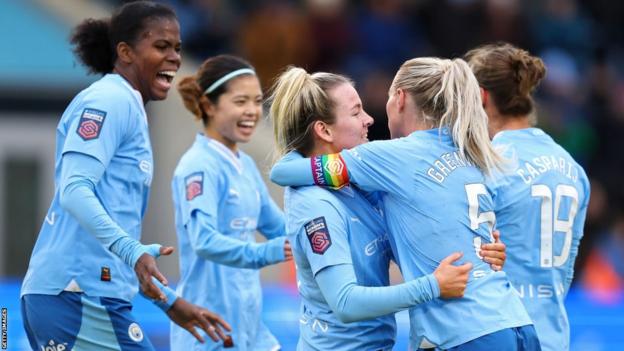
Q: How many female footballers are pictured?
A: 5